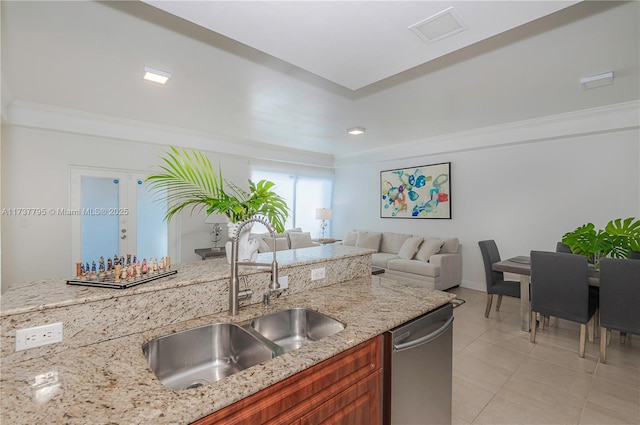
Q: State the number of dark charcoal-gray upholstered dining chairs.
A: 5